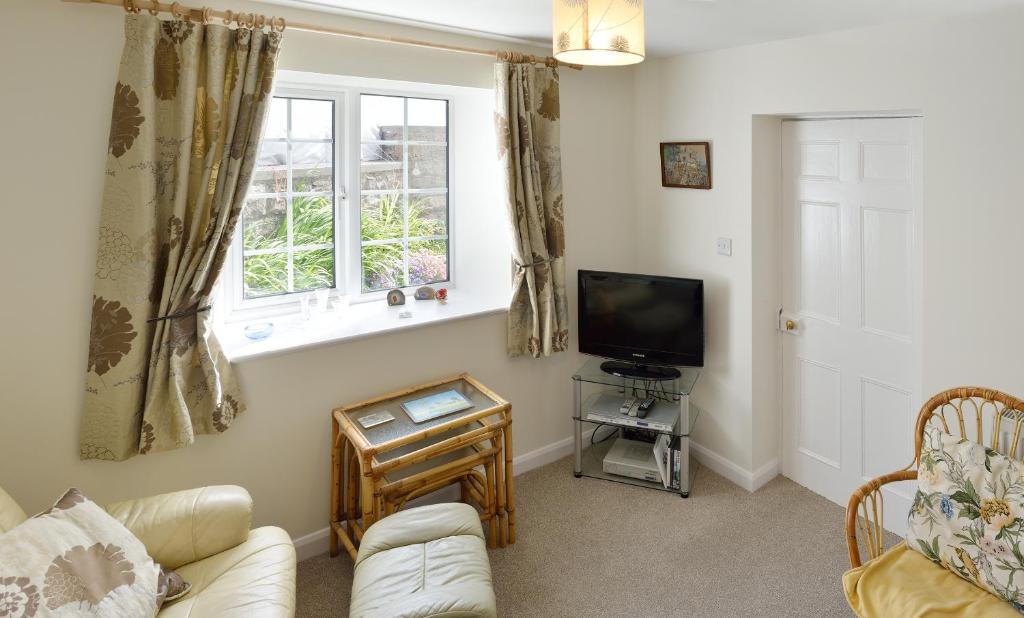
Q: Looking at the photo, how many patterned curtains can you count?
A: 2